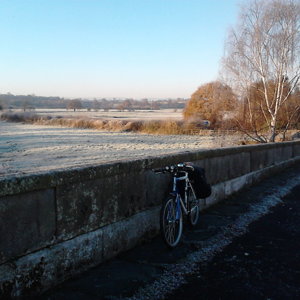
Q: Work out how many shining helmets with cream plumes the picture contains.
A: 0